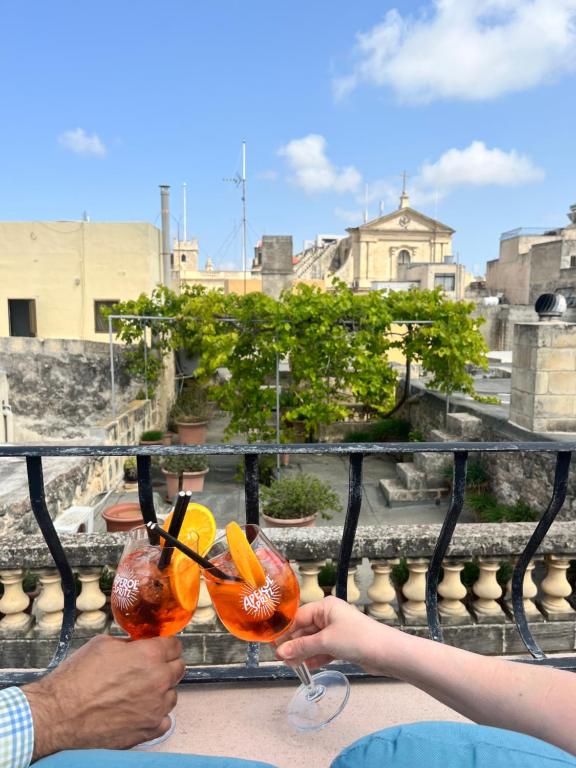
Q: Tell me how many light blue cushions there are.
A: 2